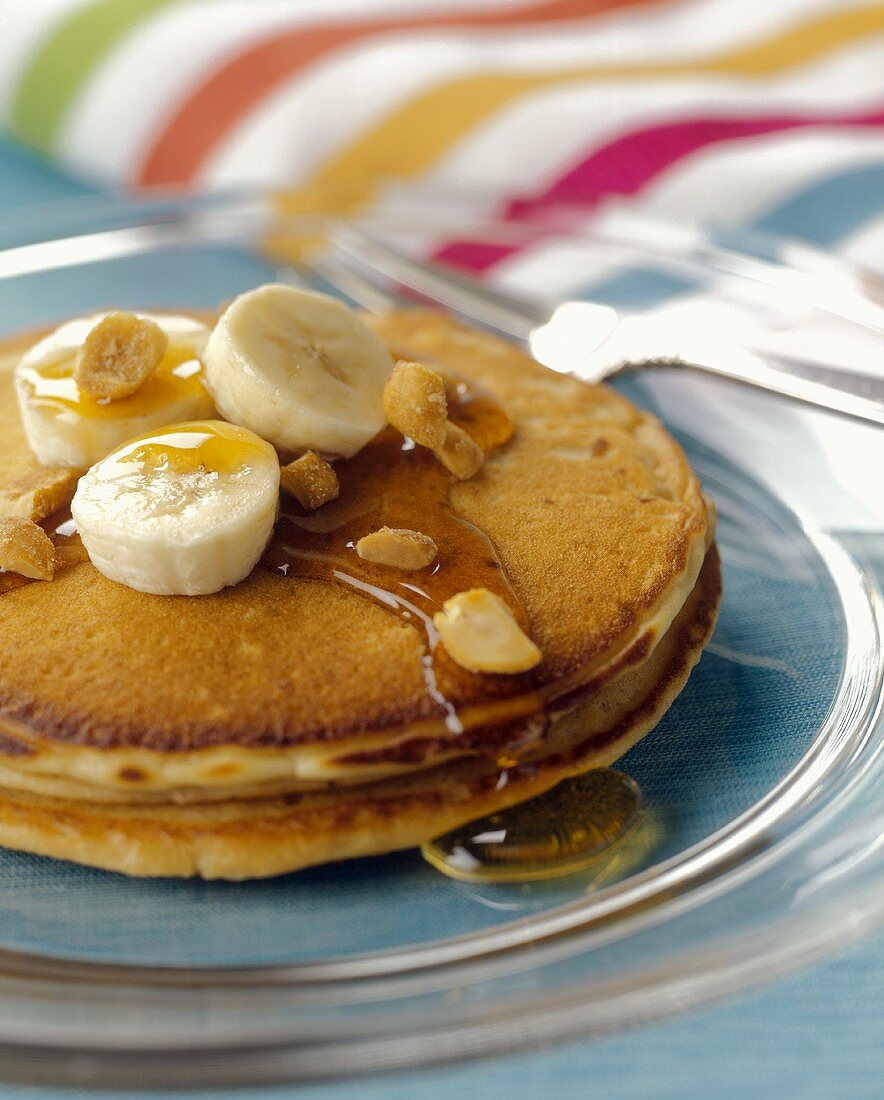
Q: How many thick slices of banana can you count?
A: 3